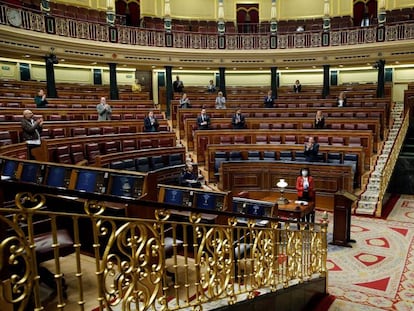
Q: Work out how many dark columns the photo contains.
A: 7